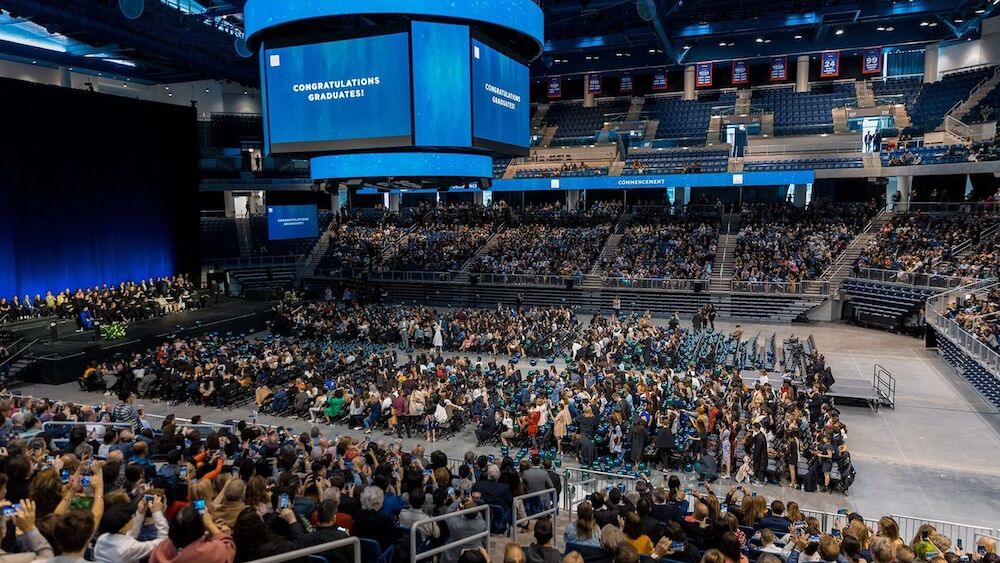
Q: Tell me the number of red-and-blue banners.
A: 9